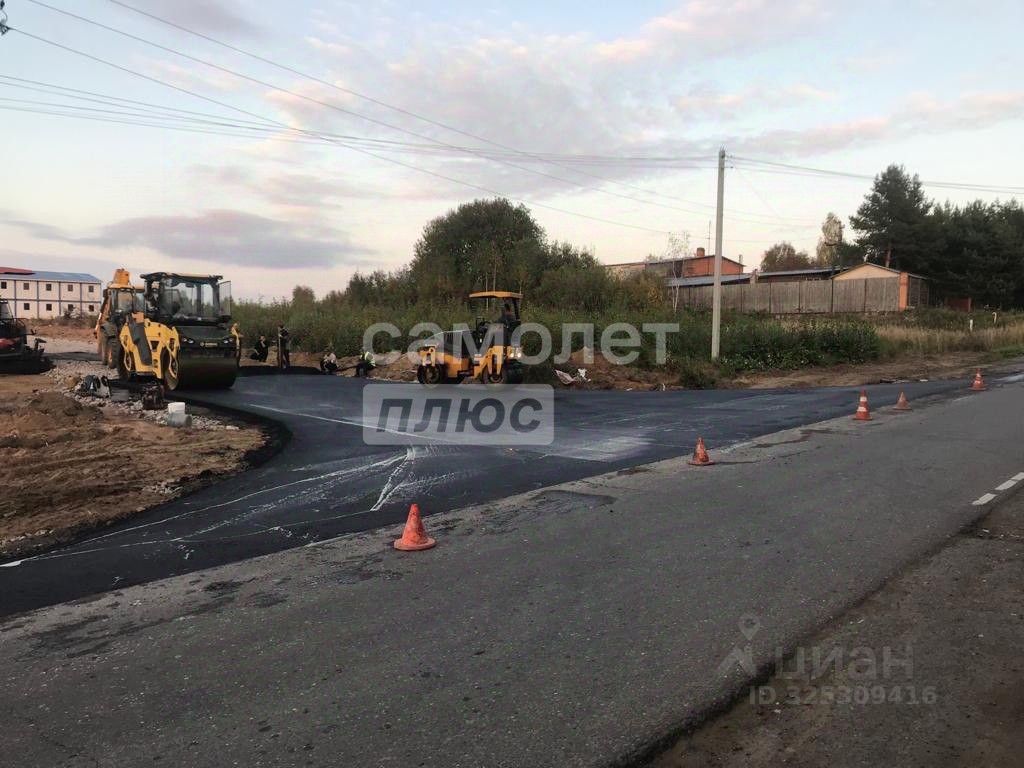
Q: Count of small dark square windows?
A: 9